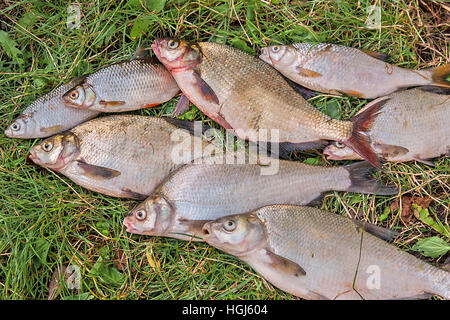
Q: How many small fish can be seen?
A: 3